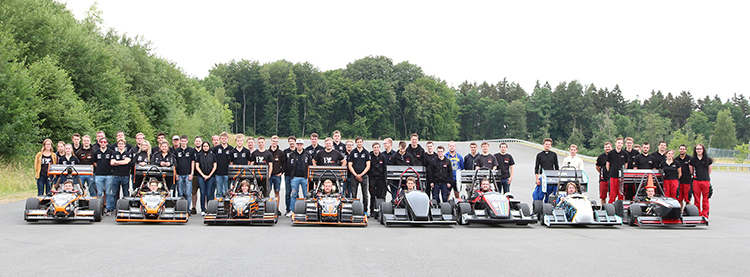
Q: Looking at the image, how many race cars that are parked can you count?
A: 8